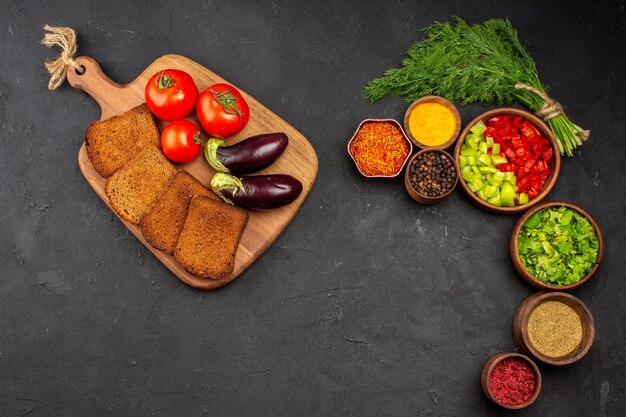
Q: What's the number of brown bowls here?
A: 6